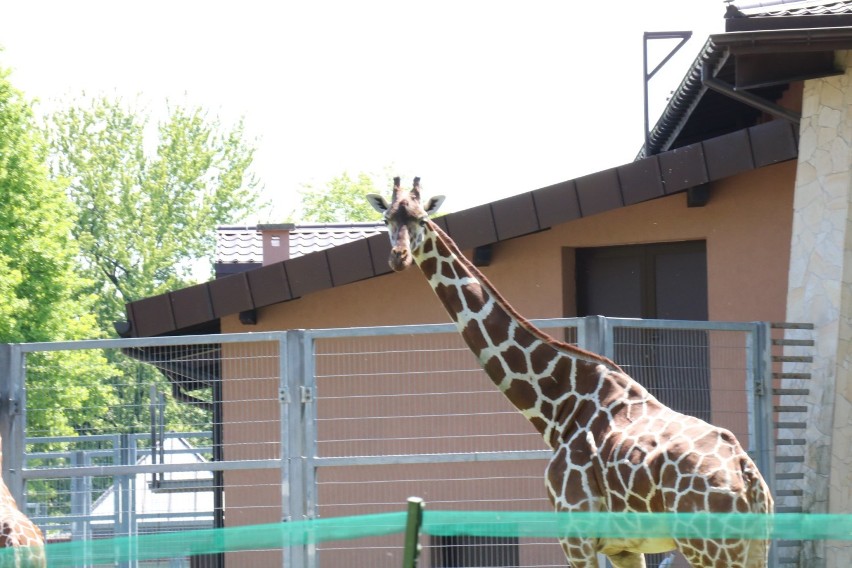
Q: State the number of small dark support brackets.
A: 3